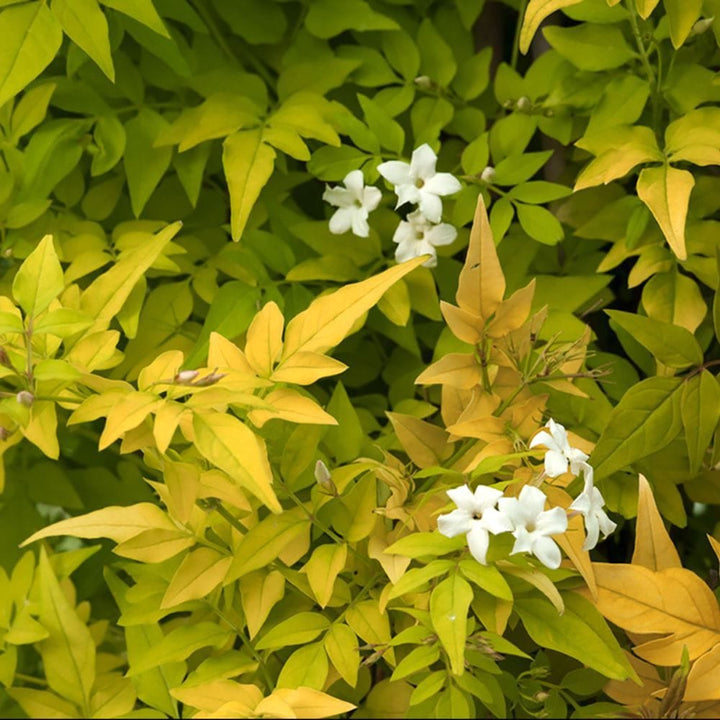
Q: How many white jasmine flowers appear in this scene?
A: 7